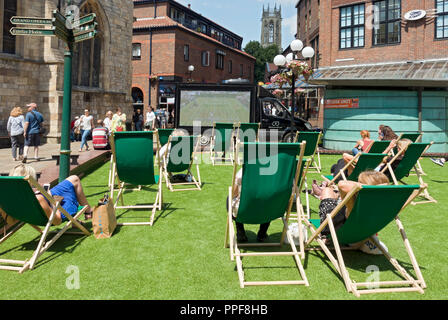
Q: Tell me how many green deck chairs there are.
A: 14